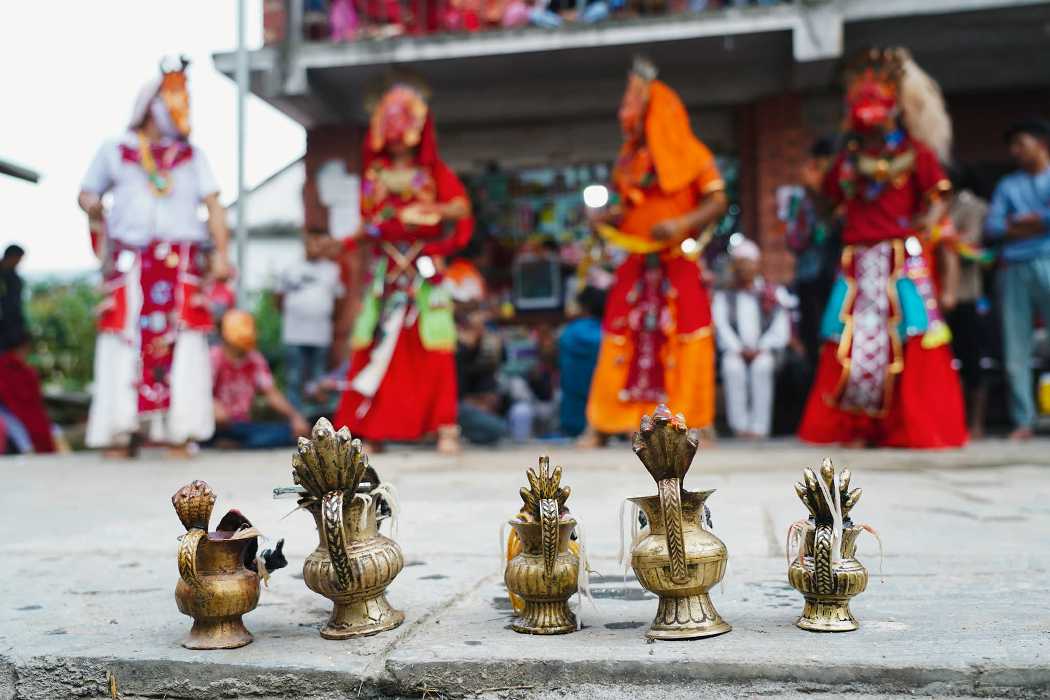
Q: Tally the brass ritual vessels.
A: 5